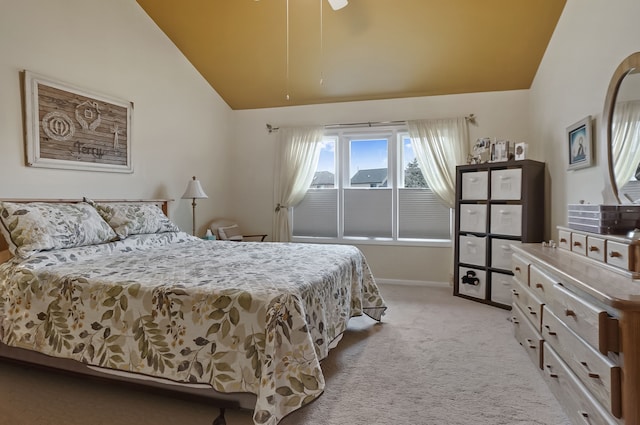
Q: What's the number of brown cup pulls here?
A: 7